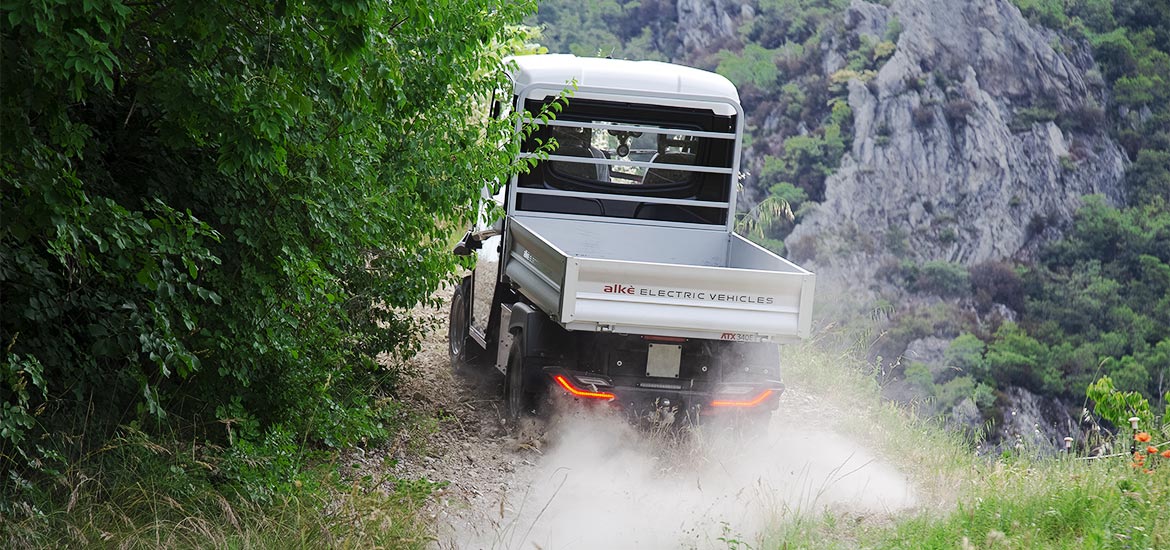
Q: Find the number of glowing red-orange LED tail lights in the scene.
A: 2